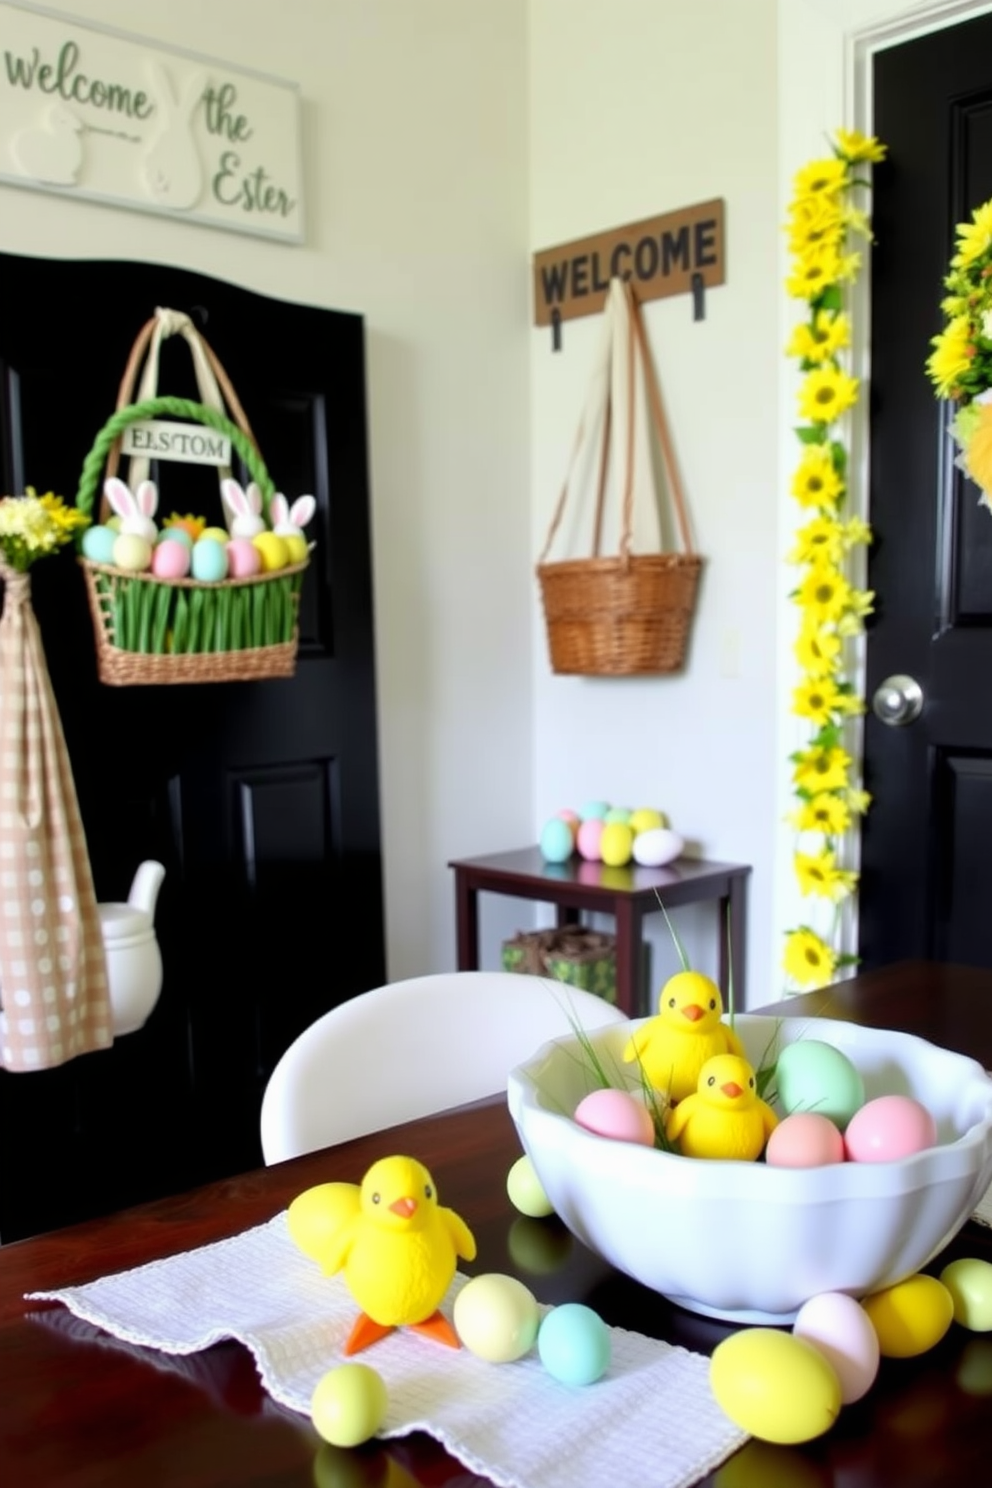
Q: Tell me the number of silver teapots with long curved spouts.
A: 0